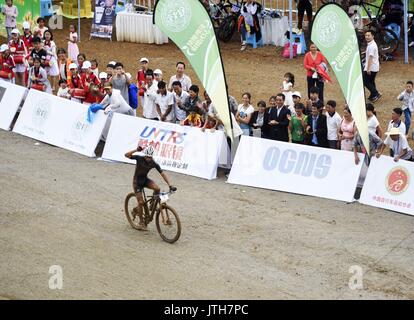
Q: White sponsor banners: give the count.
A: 5